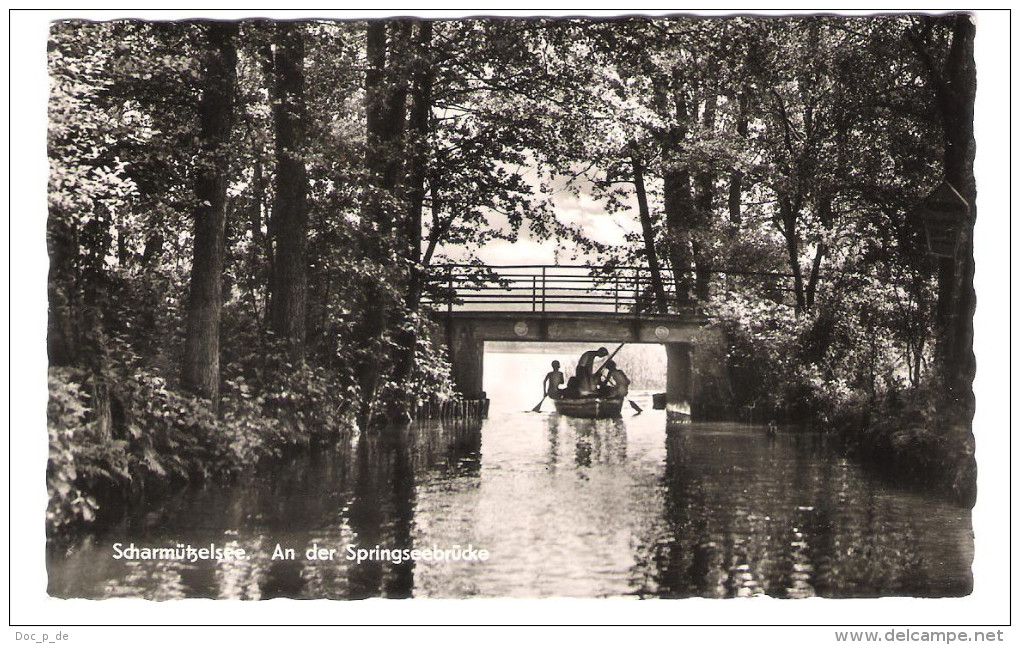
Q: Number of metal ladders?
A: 0